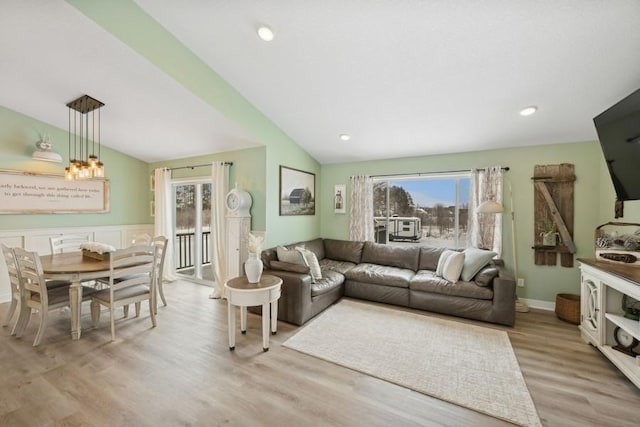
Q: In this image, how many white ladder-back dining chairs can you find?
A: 6